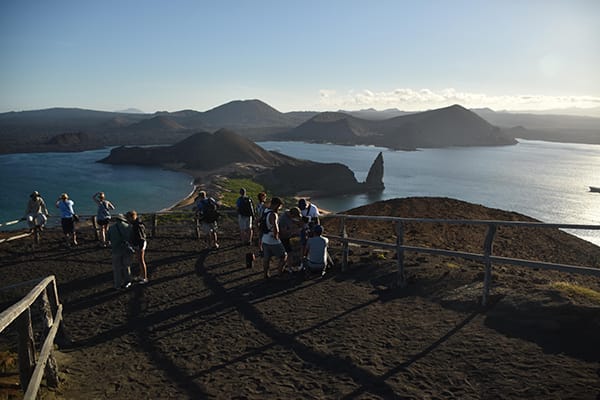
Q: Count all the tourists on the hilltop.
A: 12